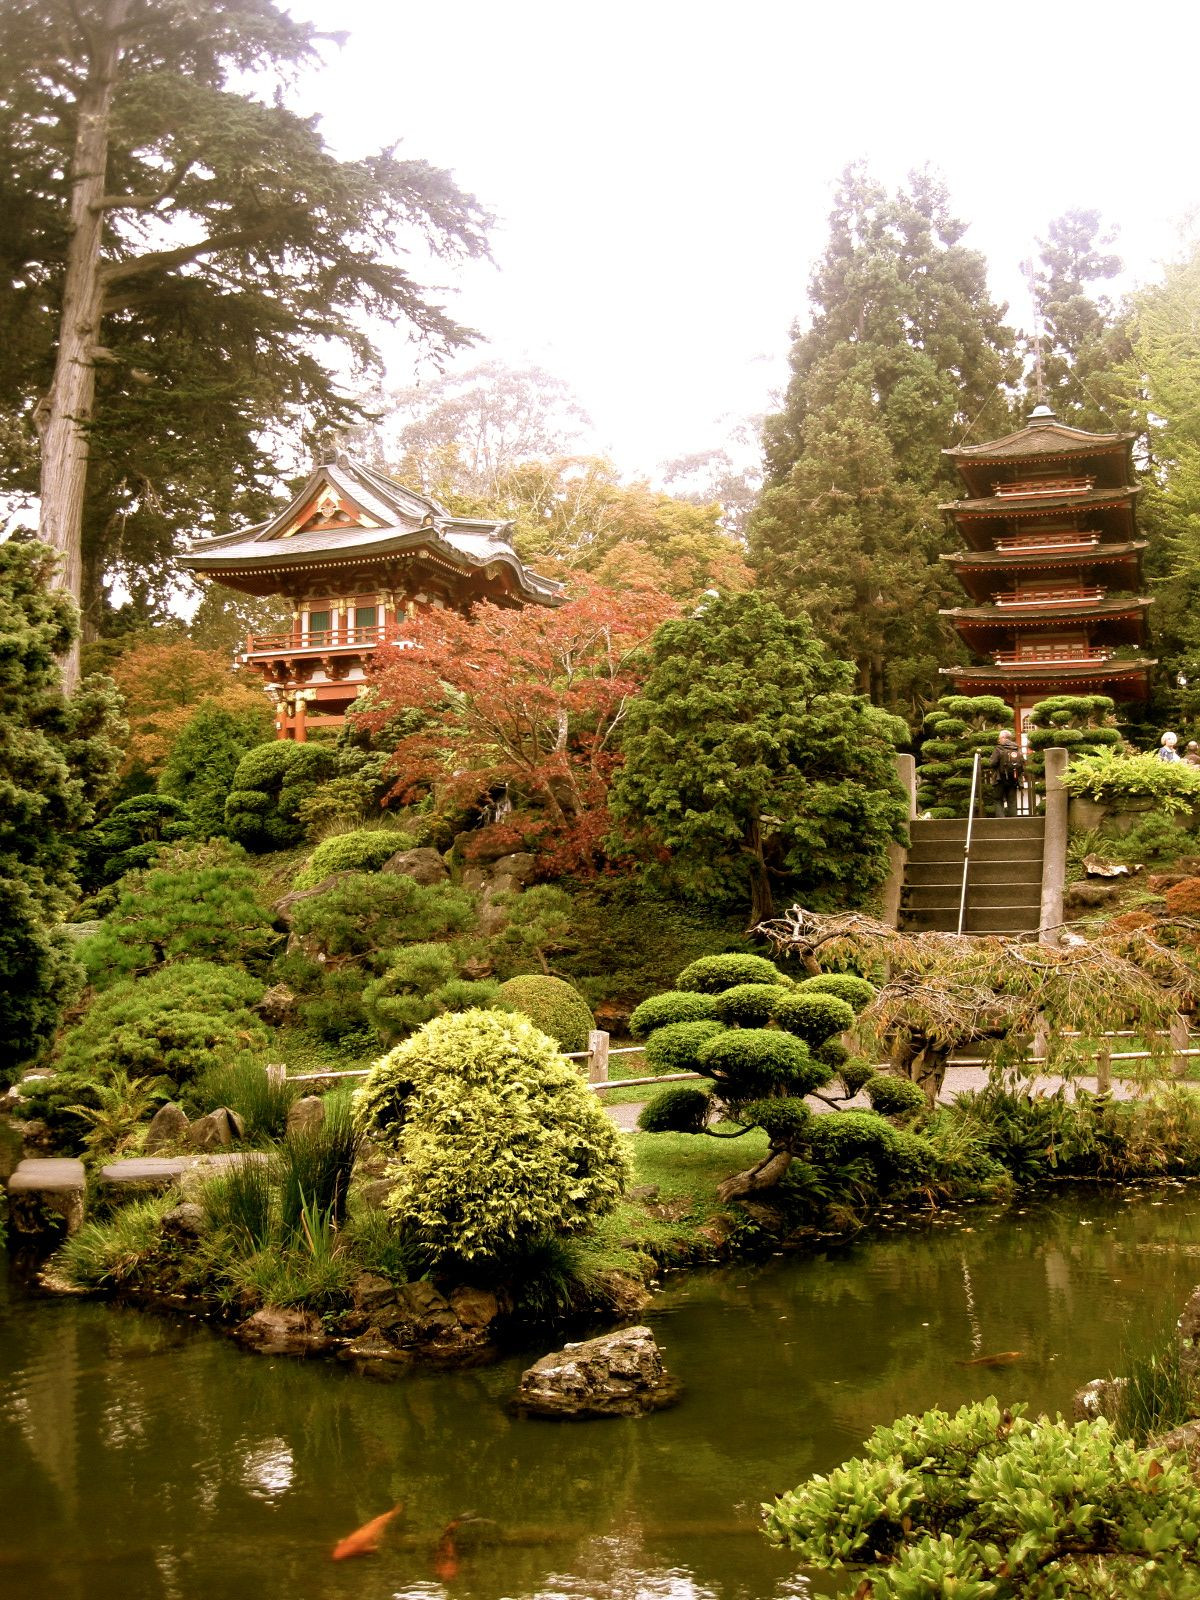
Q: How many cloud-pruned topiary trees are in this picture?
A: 3